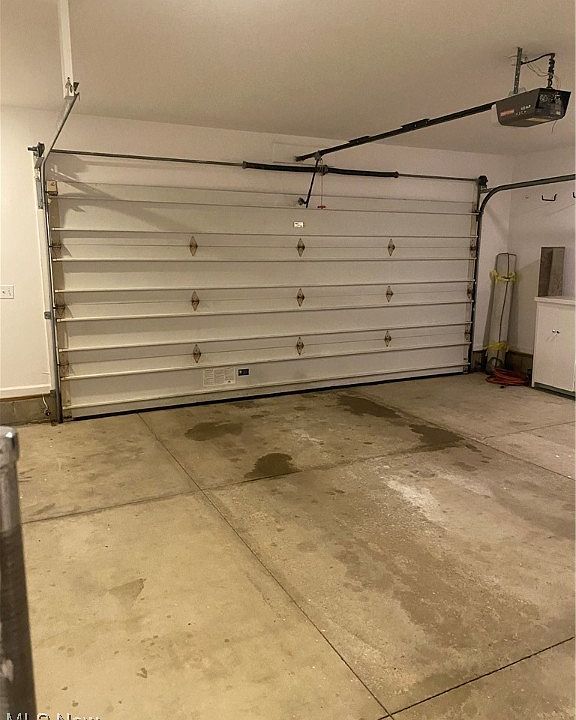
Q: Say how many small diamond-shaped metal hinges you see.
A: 9